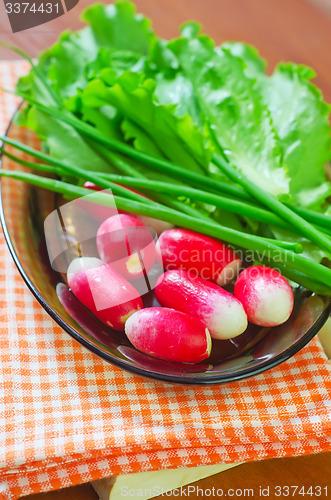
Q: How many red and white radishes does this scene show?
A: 7